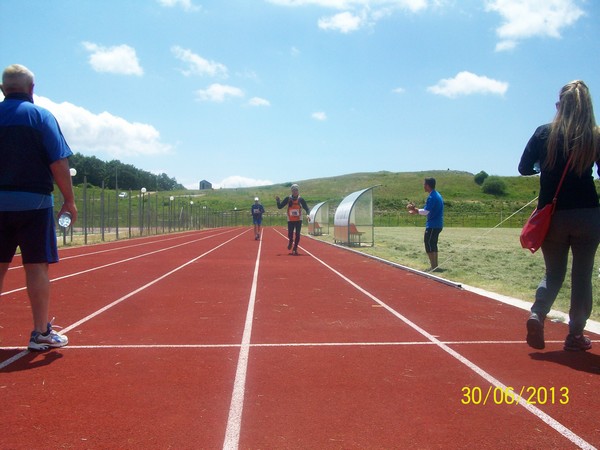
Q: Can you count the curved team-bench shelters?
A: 2